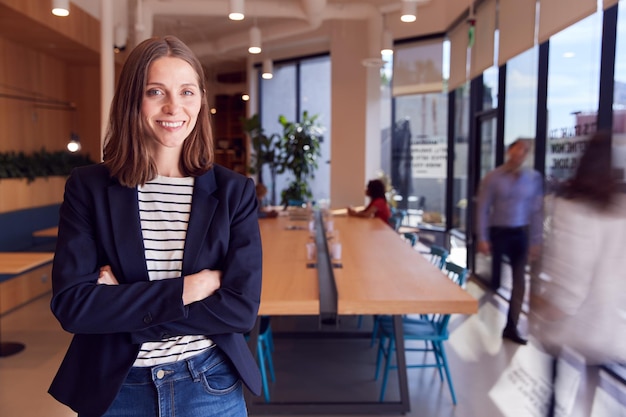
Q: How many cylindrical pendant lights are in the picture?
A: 6